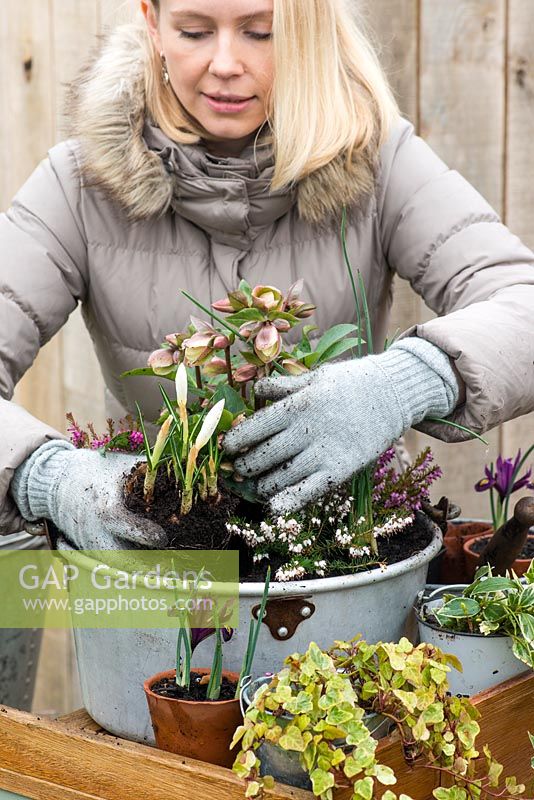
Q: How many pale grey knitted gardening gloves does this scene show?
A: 2